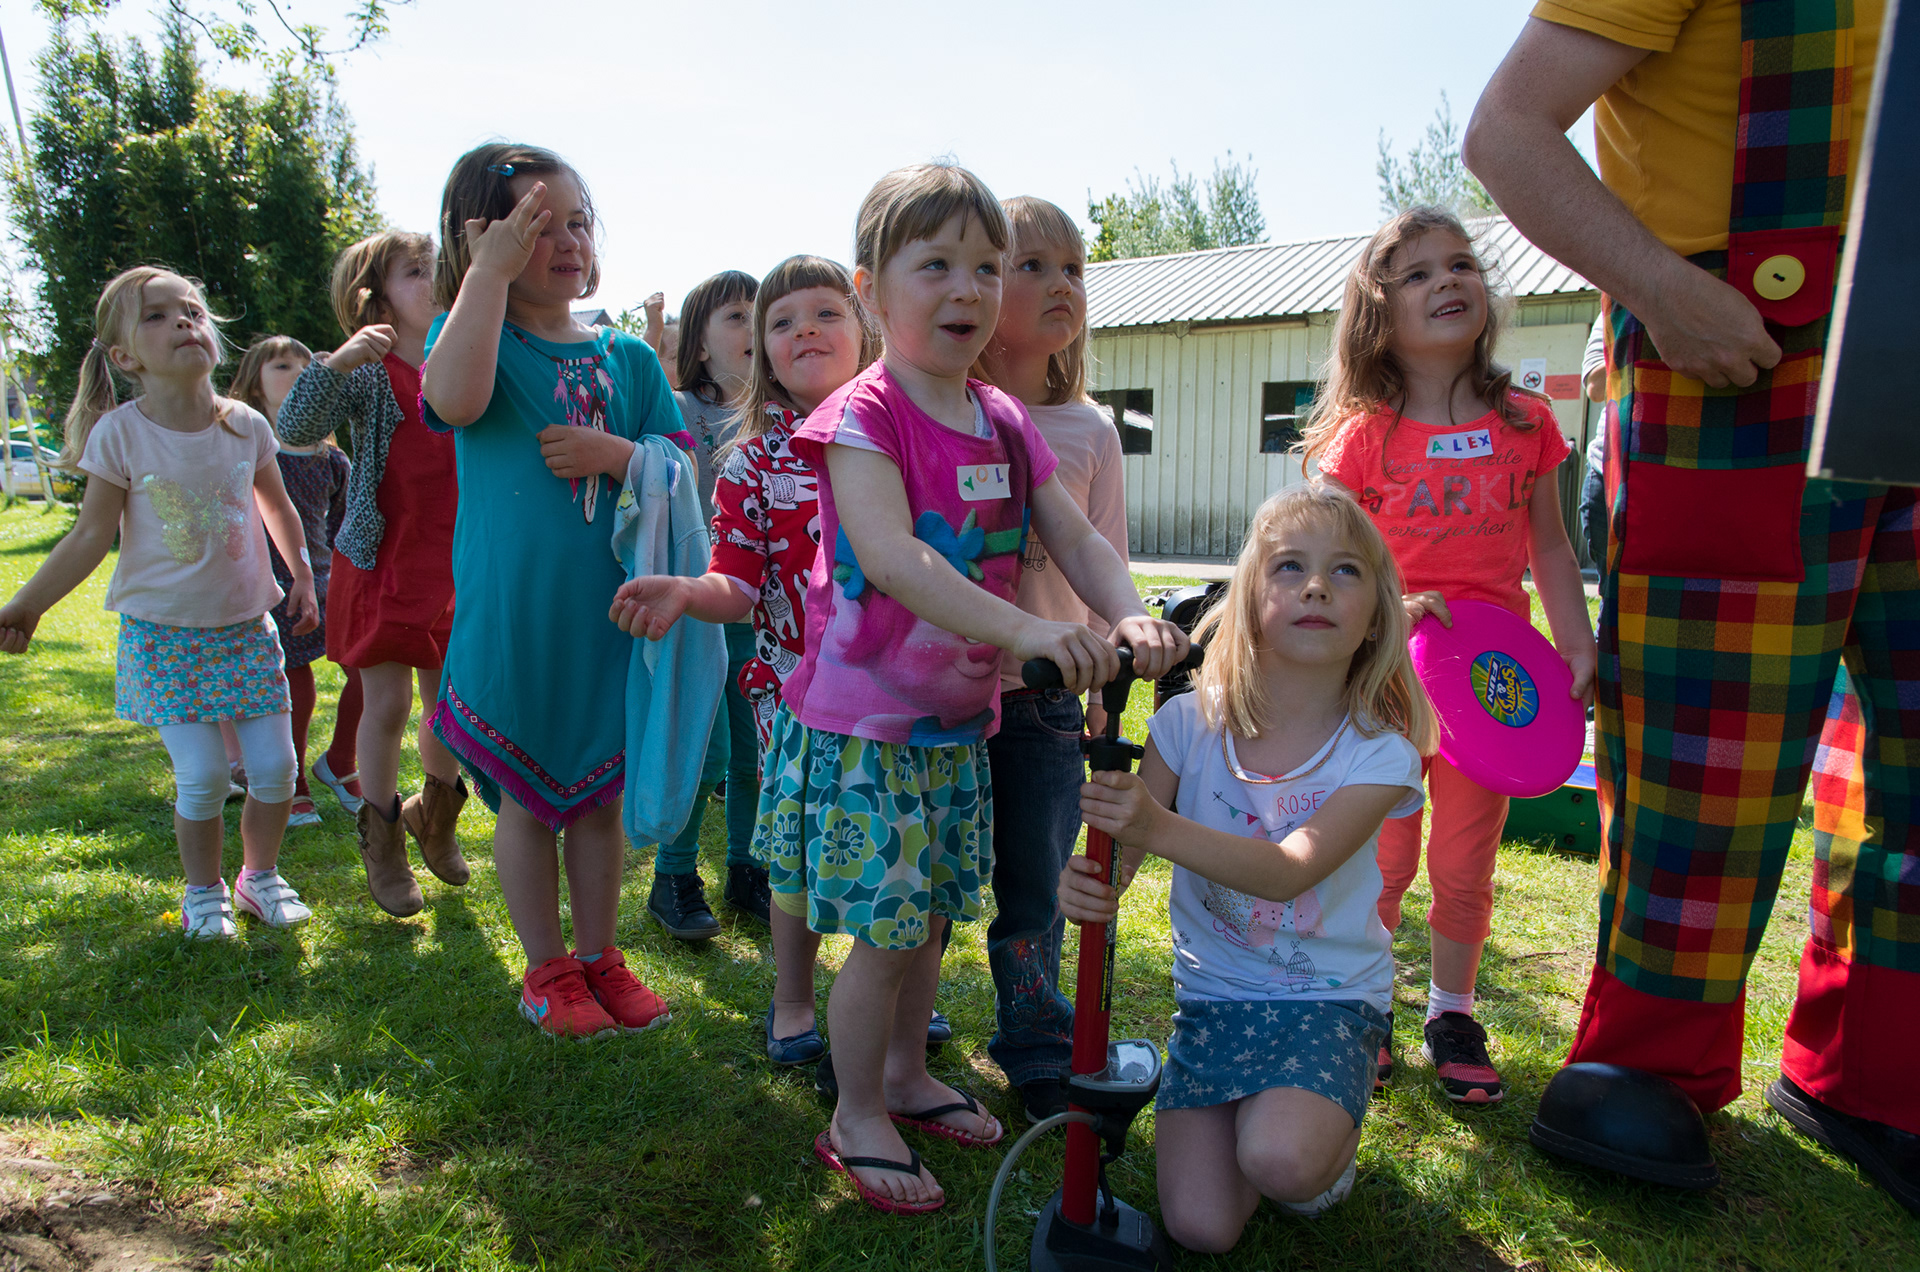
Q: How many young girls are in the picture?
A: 10